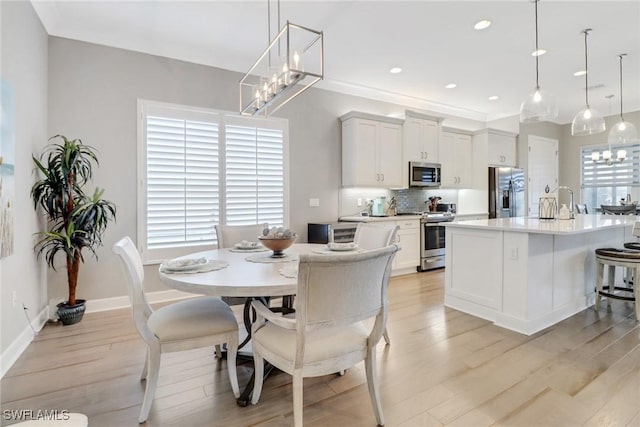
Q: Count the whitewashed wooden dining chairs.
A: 4